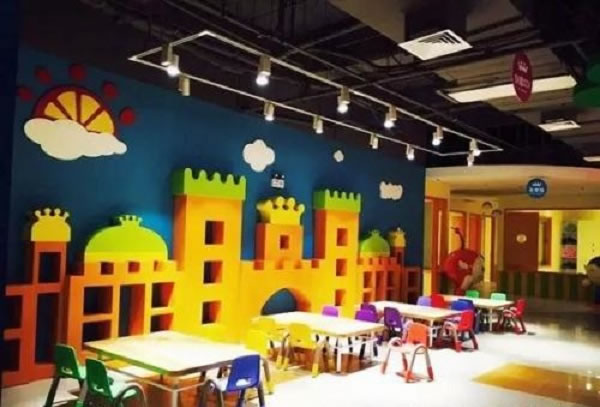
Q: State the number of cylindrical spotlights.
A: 12